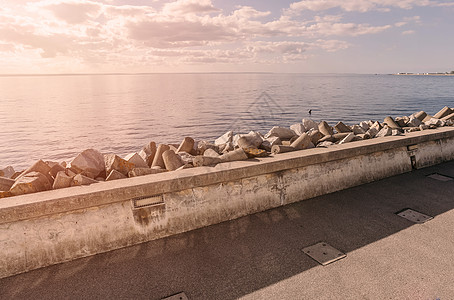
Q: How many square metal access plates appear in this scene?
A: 4